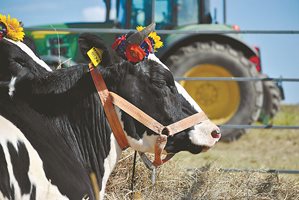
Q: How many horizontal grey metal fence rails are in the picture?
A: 4